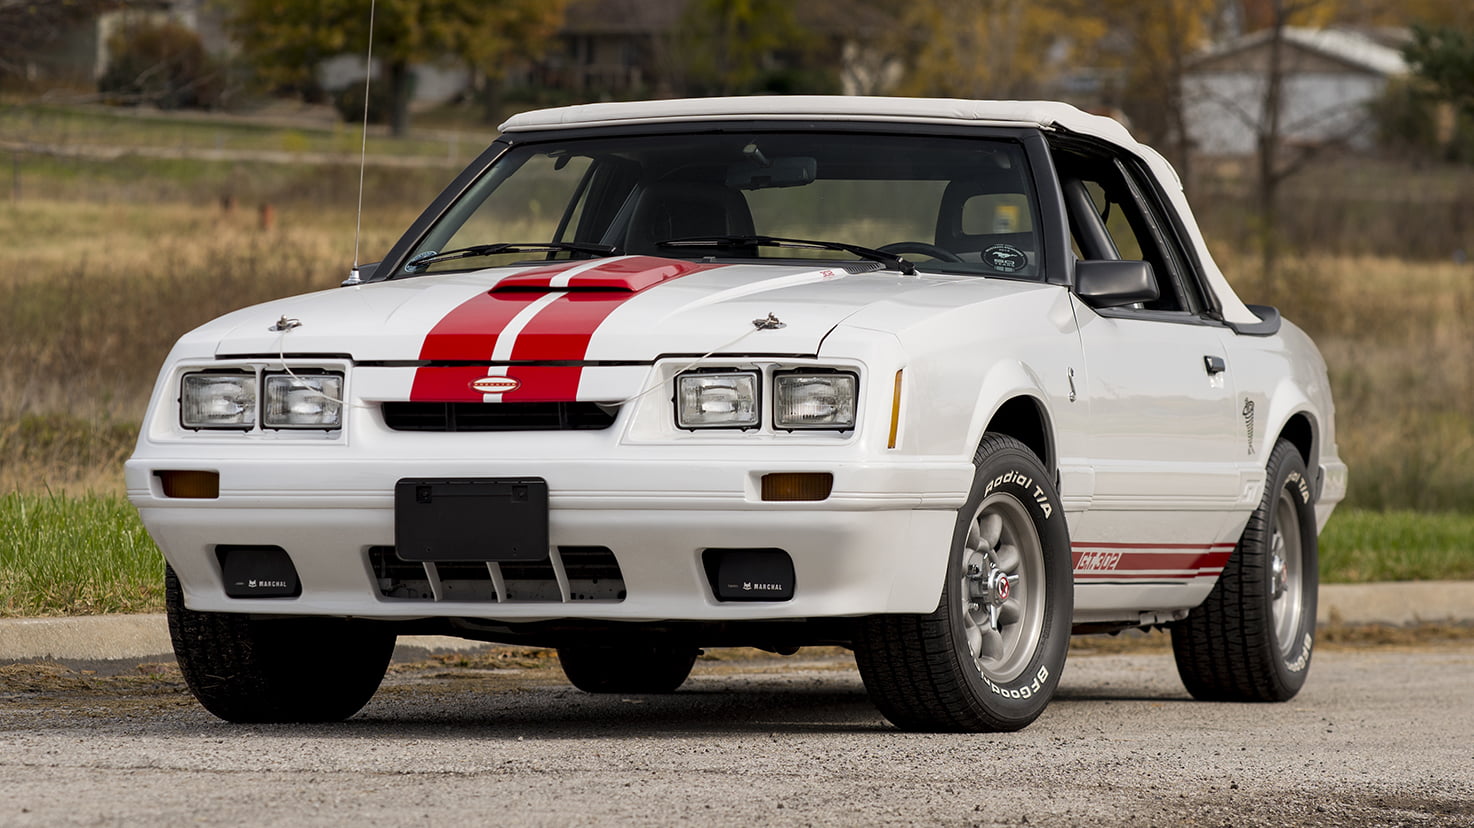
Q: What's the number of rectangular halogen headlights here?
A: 4